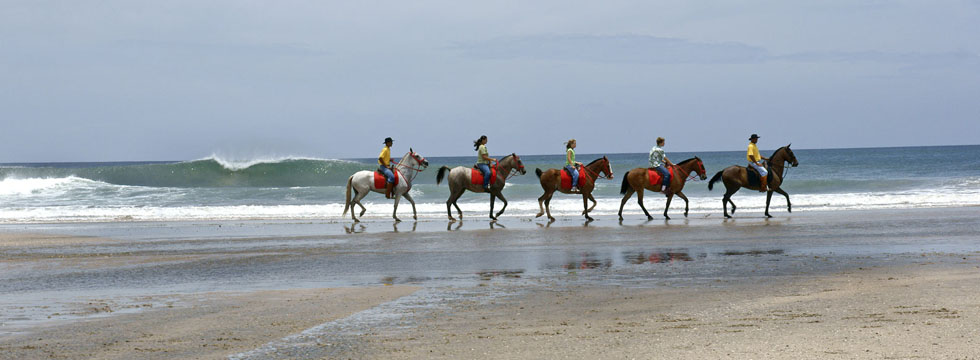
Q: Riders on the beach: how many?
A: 5